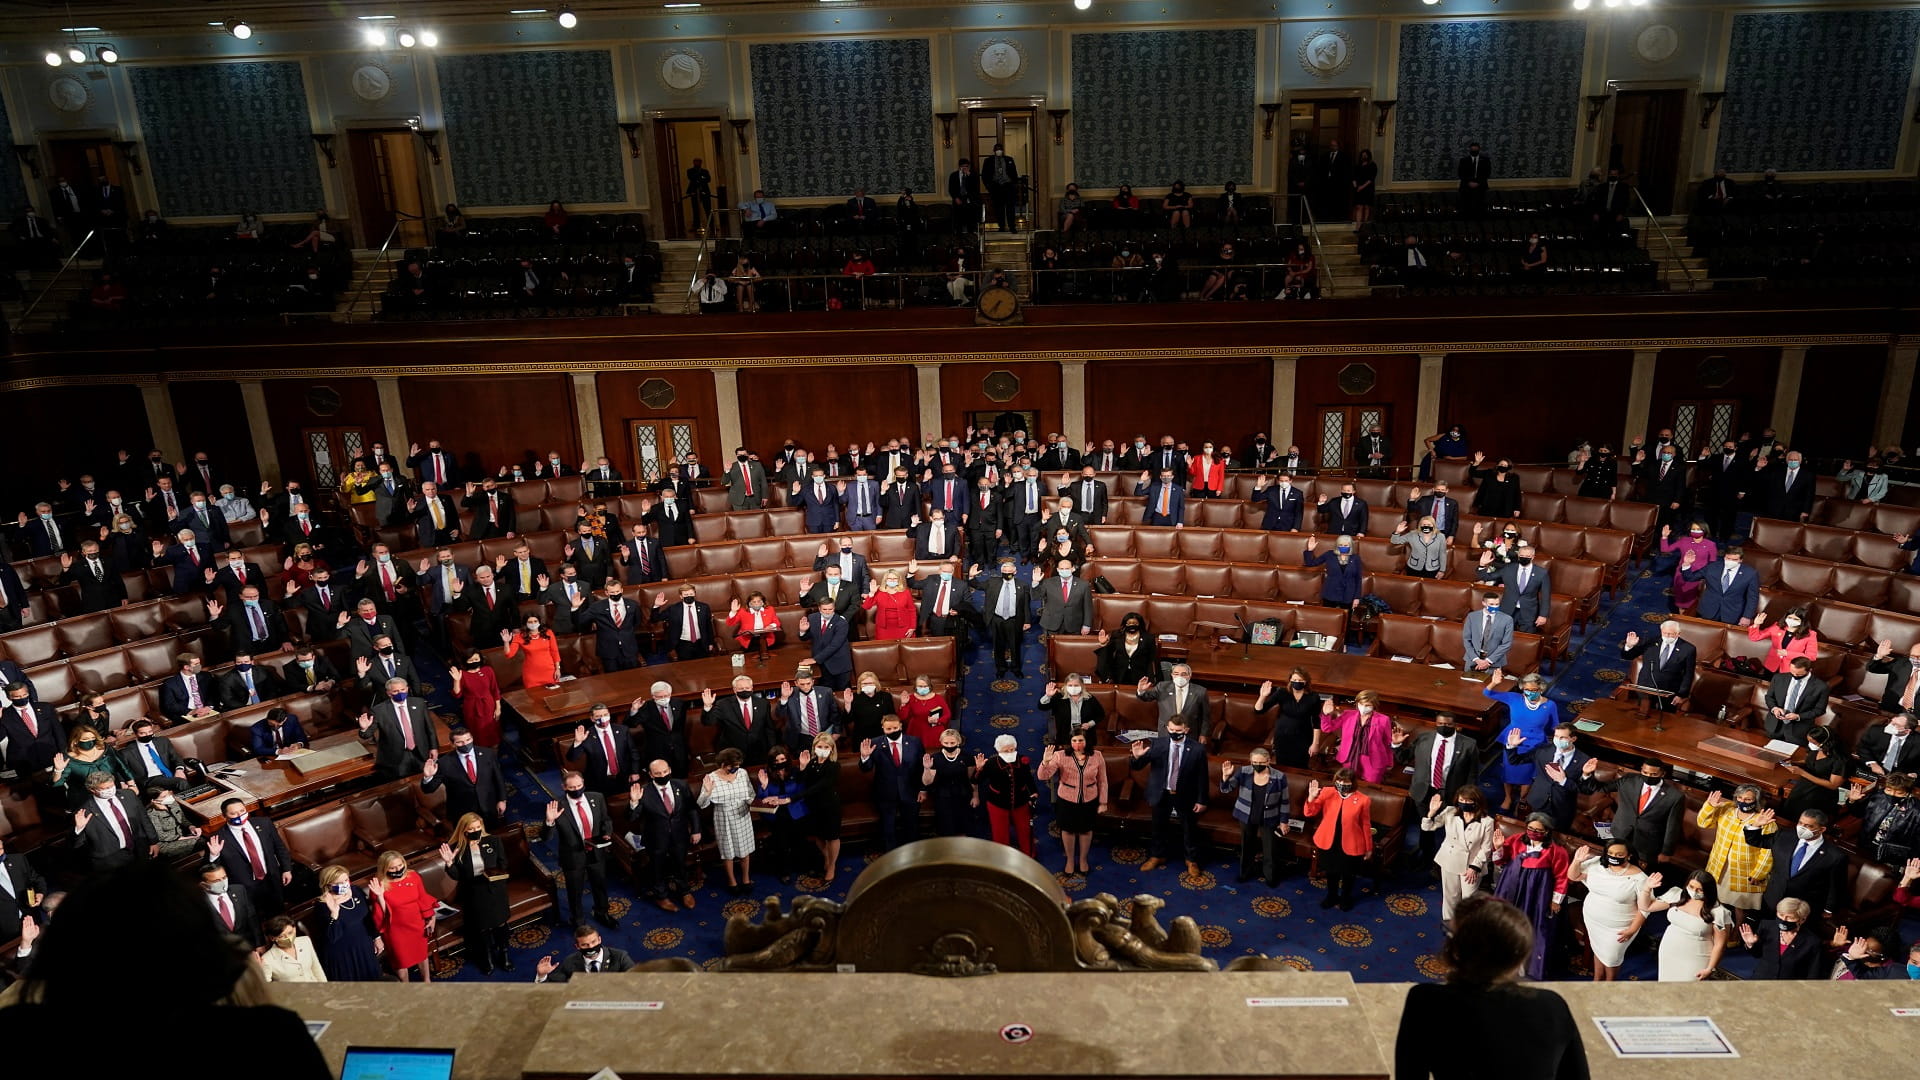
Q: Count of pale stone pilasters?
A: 12